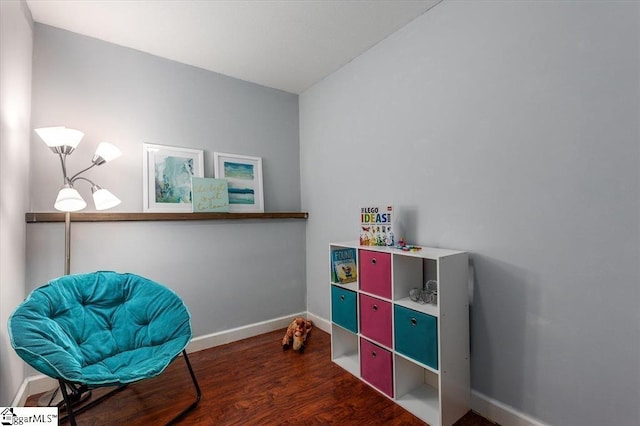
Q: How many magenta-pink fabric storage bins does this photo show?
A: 3